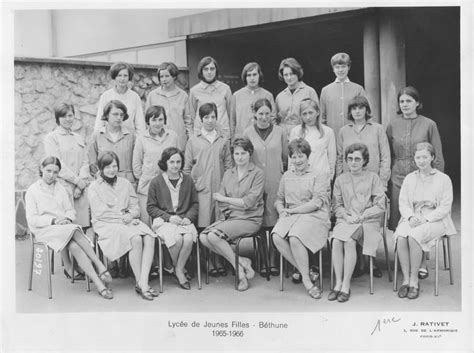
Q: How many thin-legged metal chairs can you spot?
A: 7